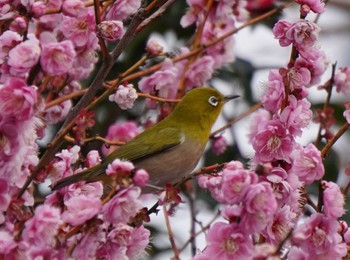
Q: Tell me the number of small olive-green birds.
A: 1